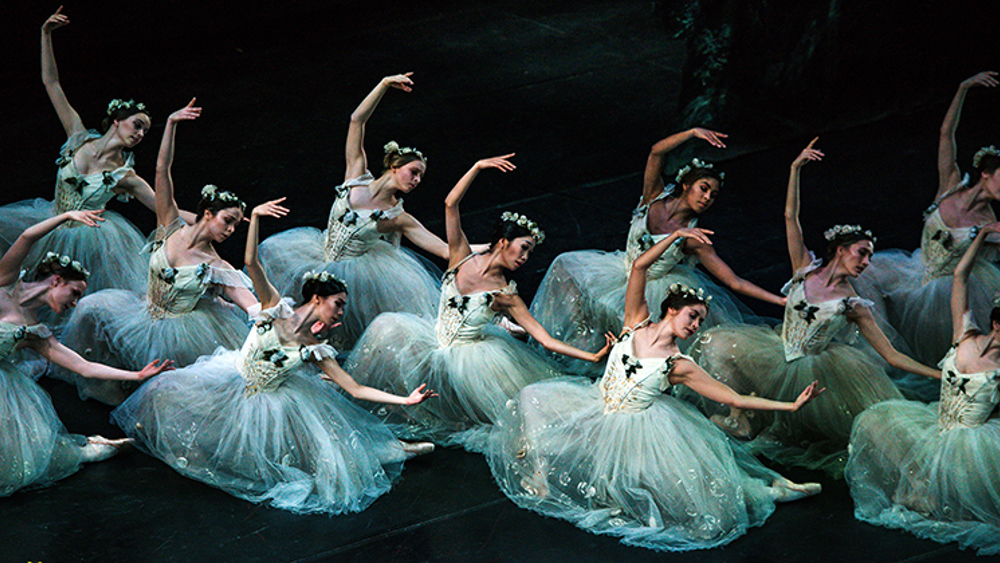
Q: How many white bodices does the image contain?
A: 11